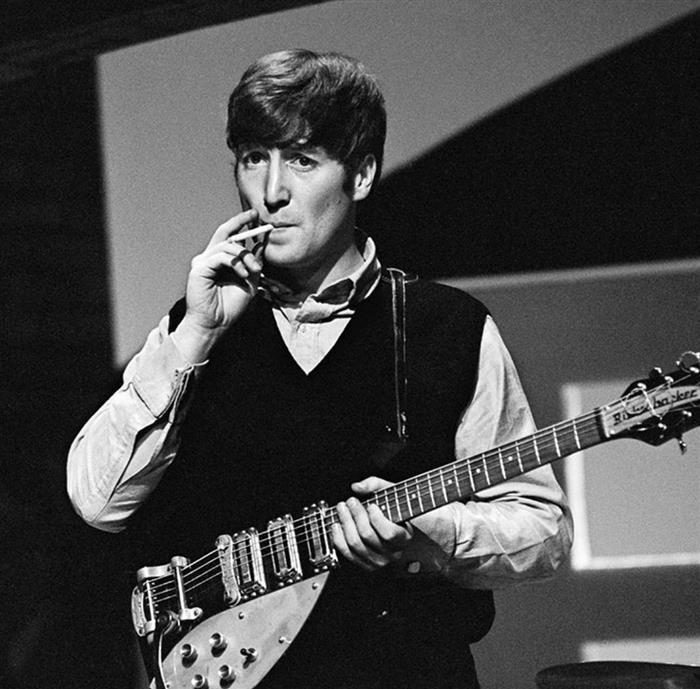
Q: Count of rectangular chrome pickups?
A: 3